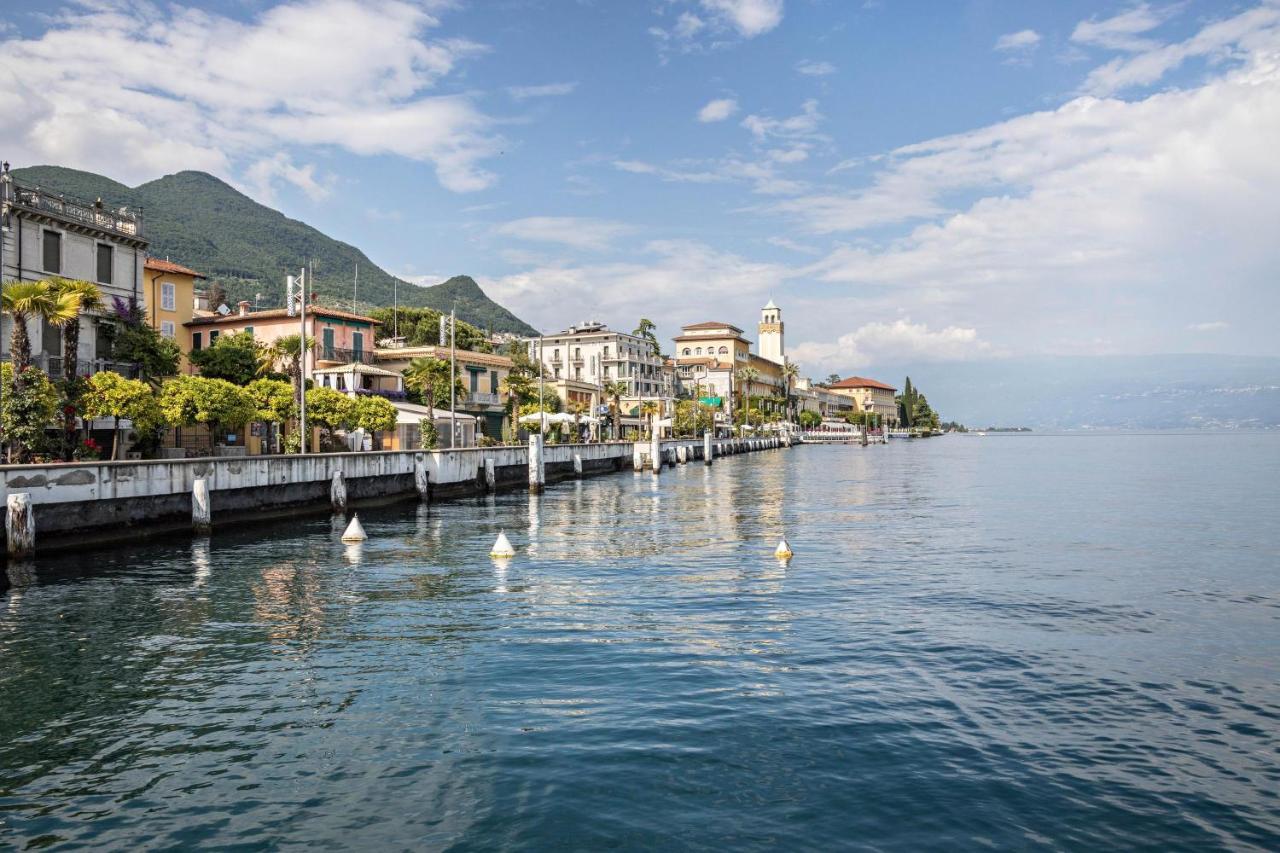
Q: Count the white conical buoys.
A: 3